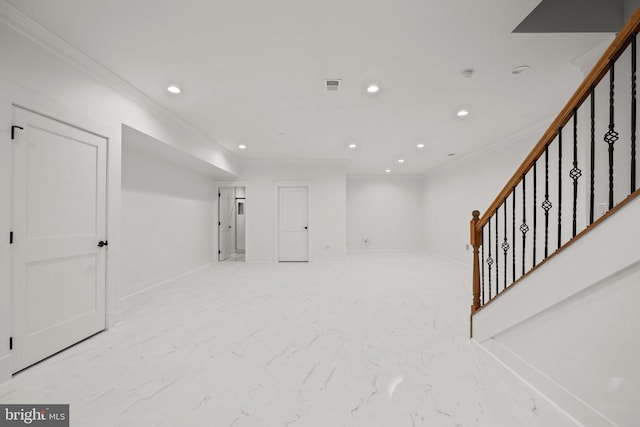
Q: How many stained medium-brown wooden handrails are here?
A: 1